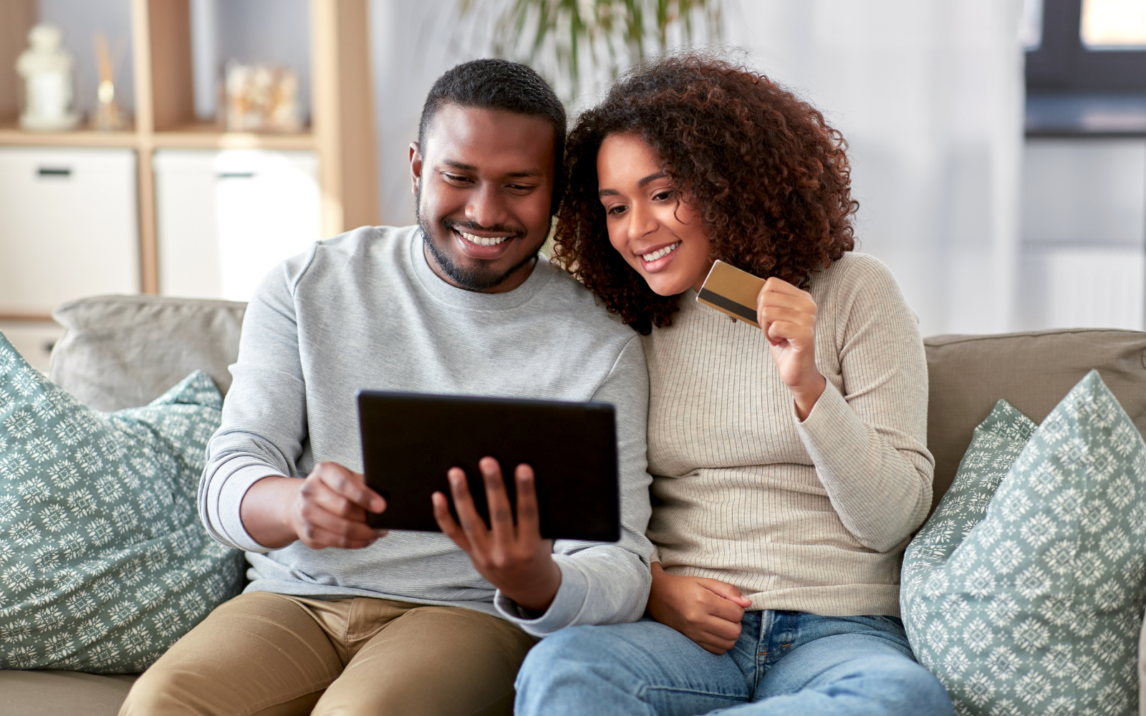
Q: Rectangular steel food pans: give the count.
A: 0